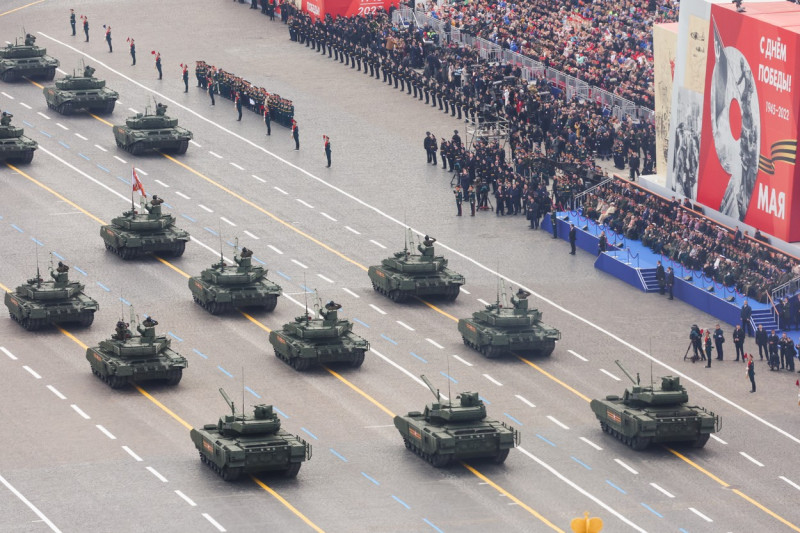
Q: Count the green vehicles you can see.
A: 14